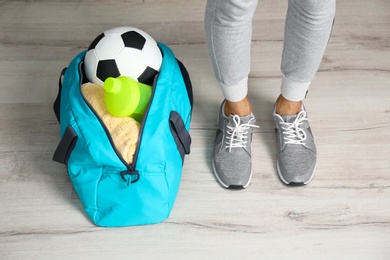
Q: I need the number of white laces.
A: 2